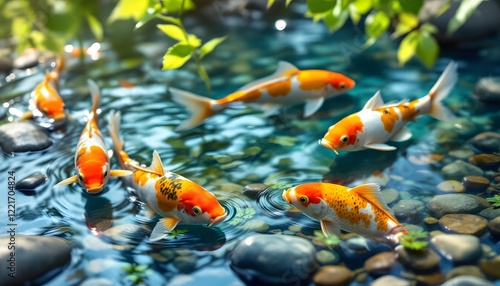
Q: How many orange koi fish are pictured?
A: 6